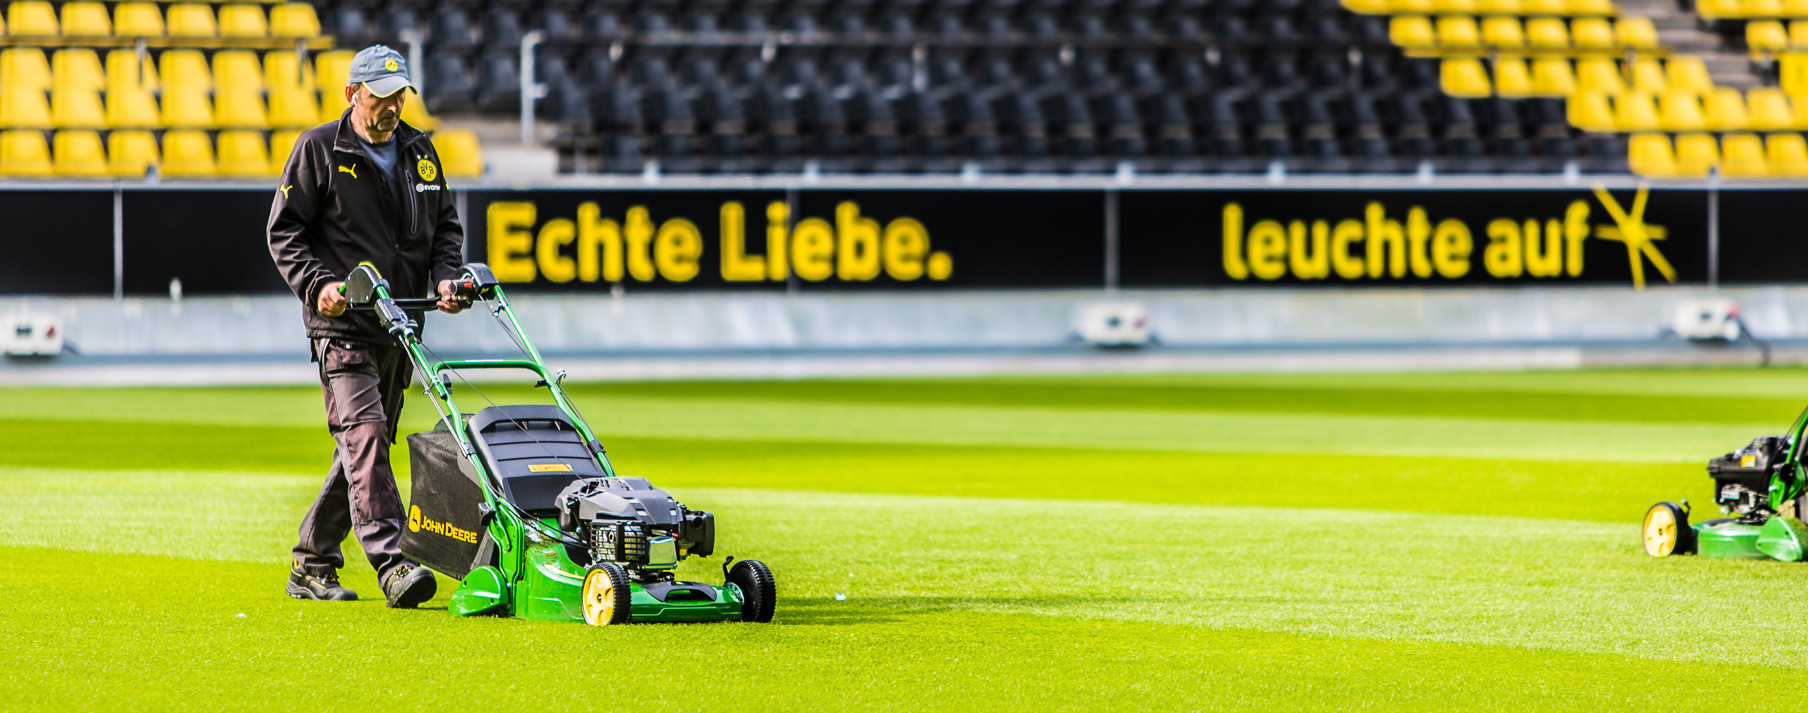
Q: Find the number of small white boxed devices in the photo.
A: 3